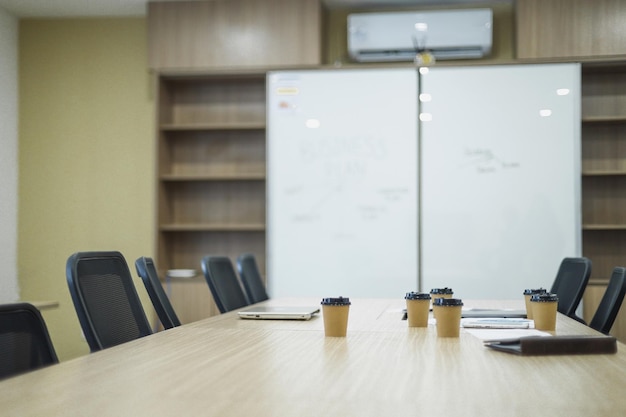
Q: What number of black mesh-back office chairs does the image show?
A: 7